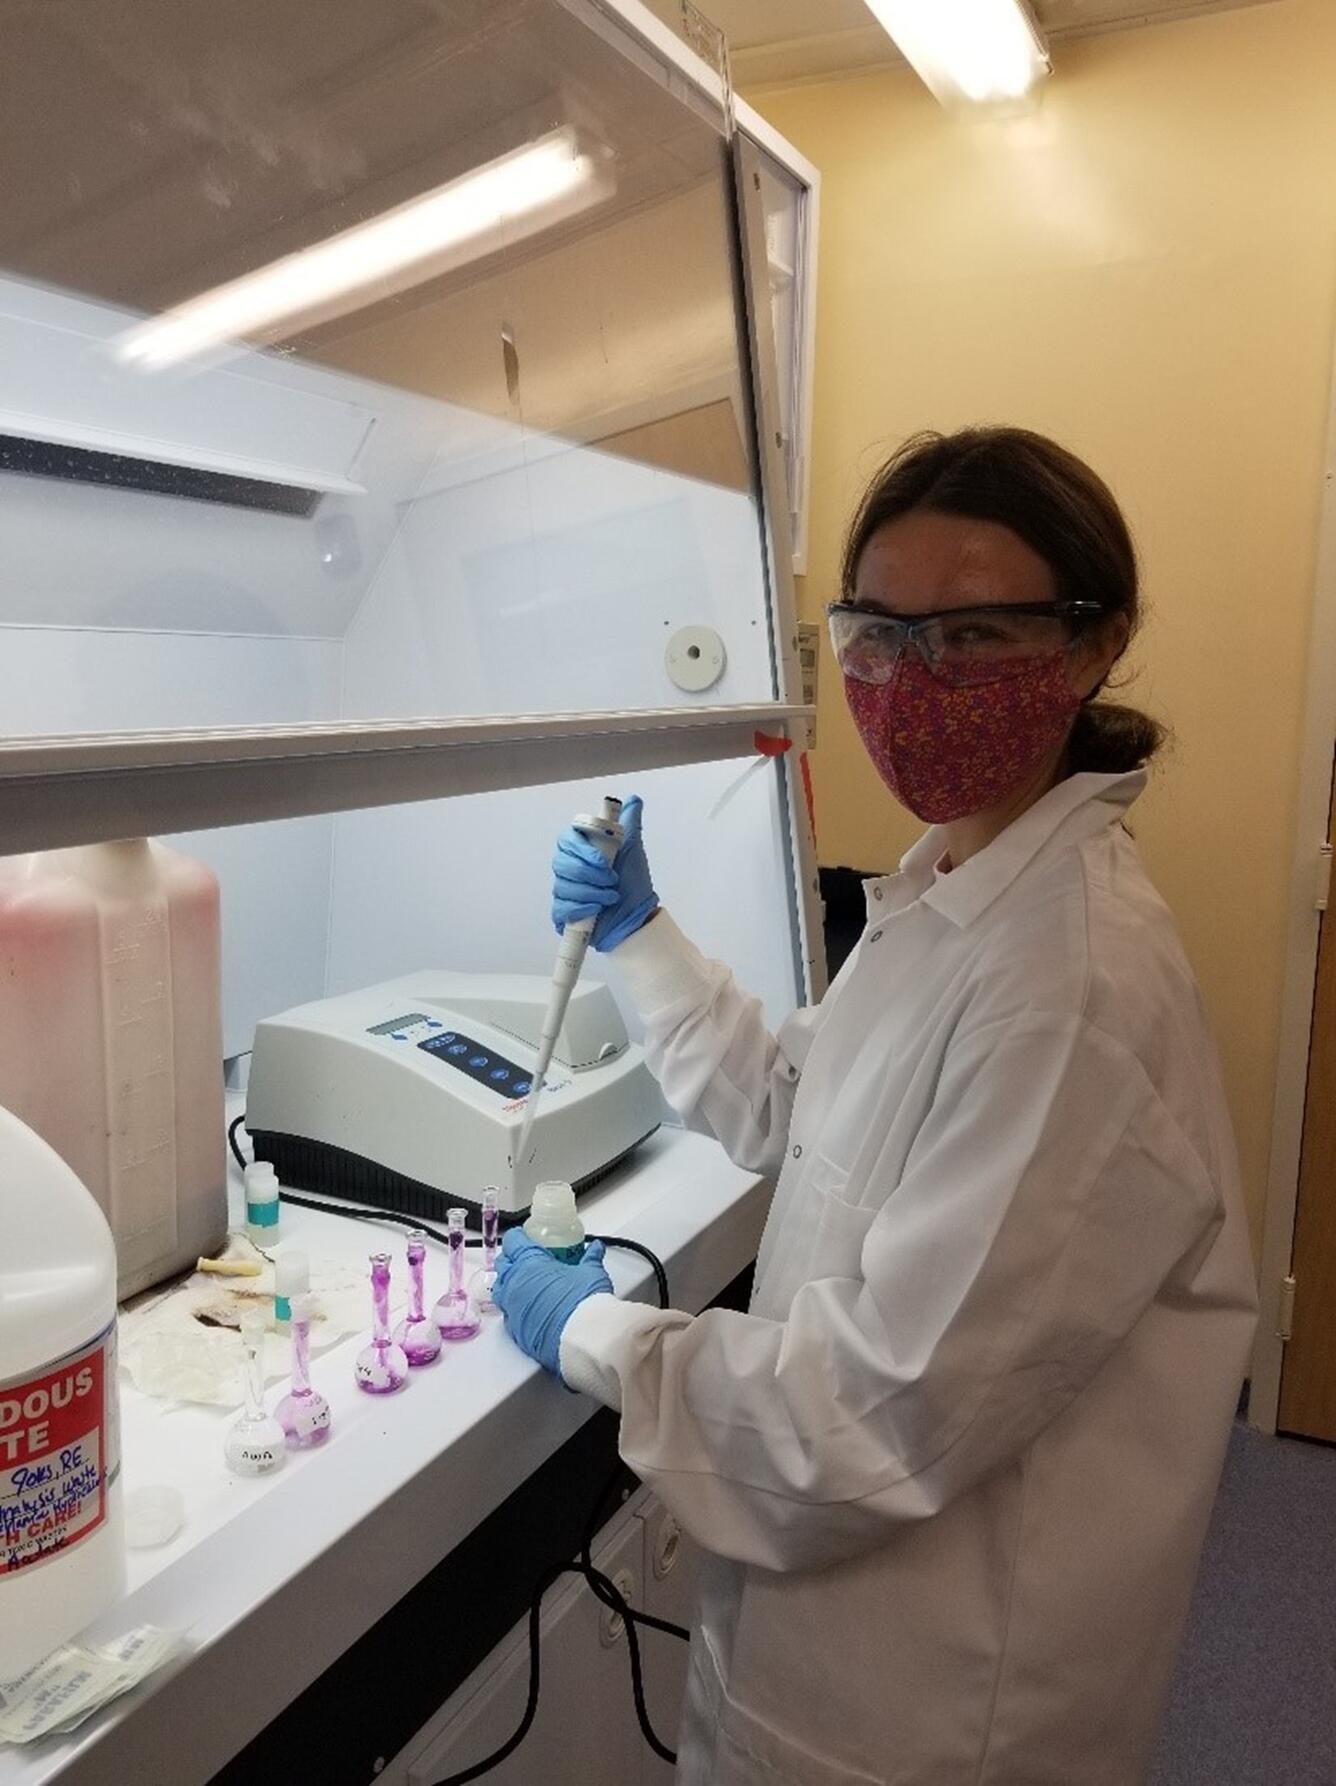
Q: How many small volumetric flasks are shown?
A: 6